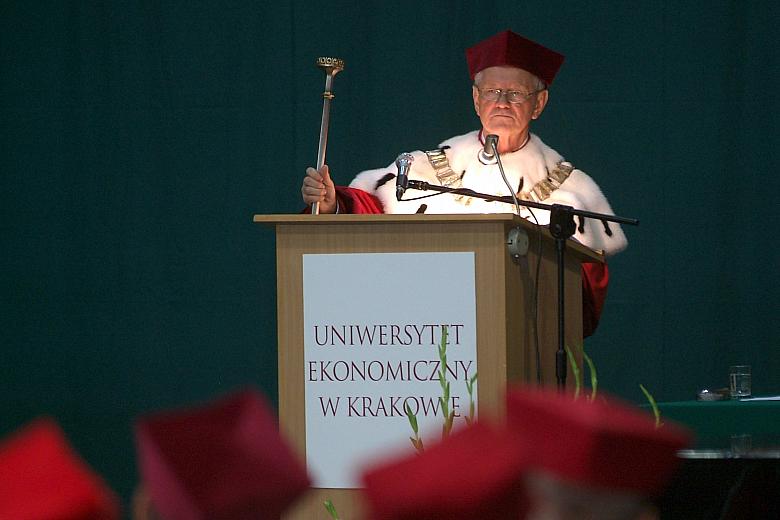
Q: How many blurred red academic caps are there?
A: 4